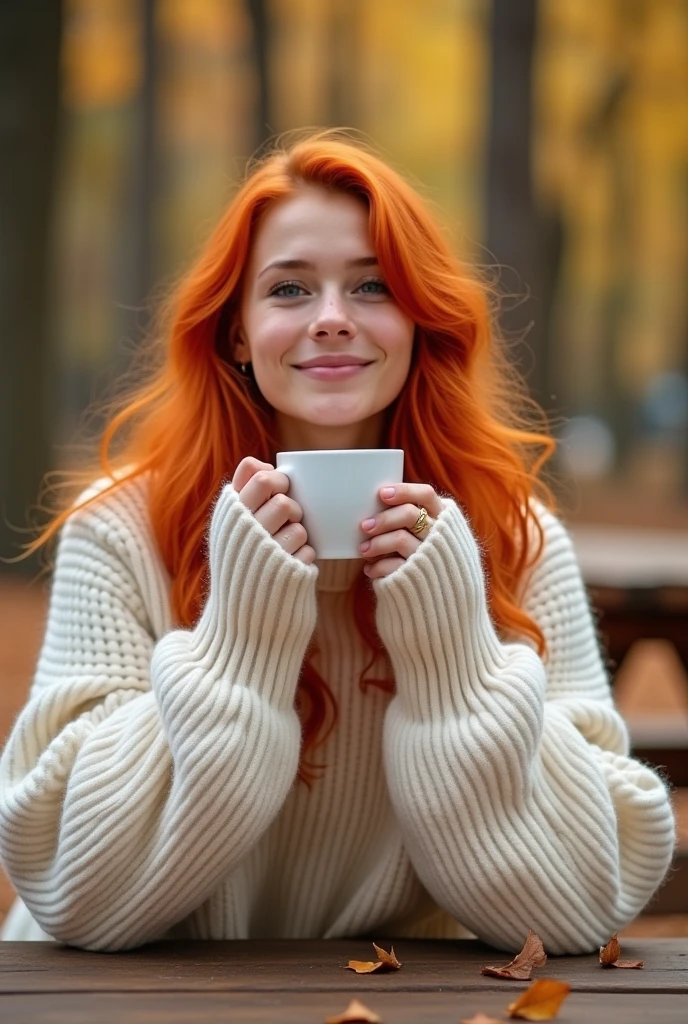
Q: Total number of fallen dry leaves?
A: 6